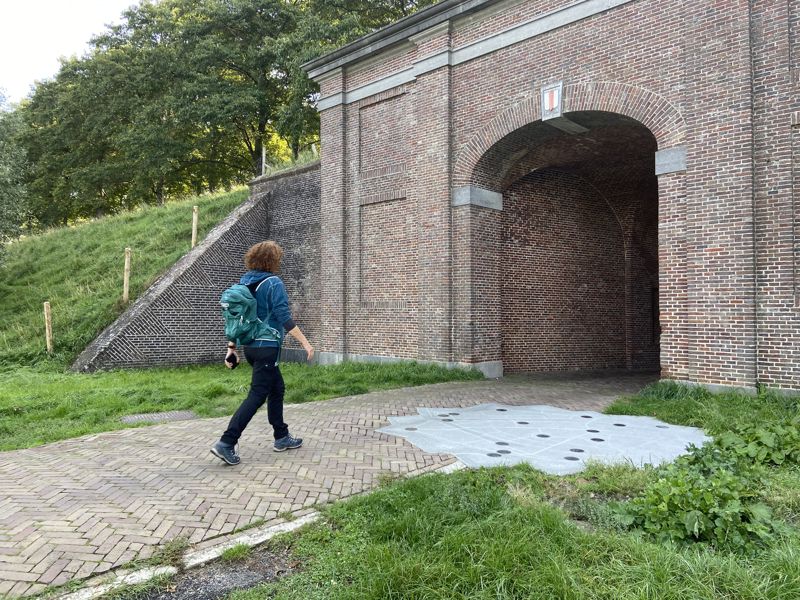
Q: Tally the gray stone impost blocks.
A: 2